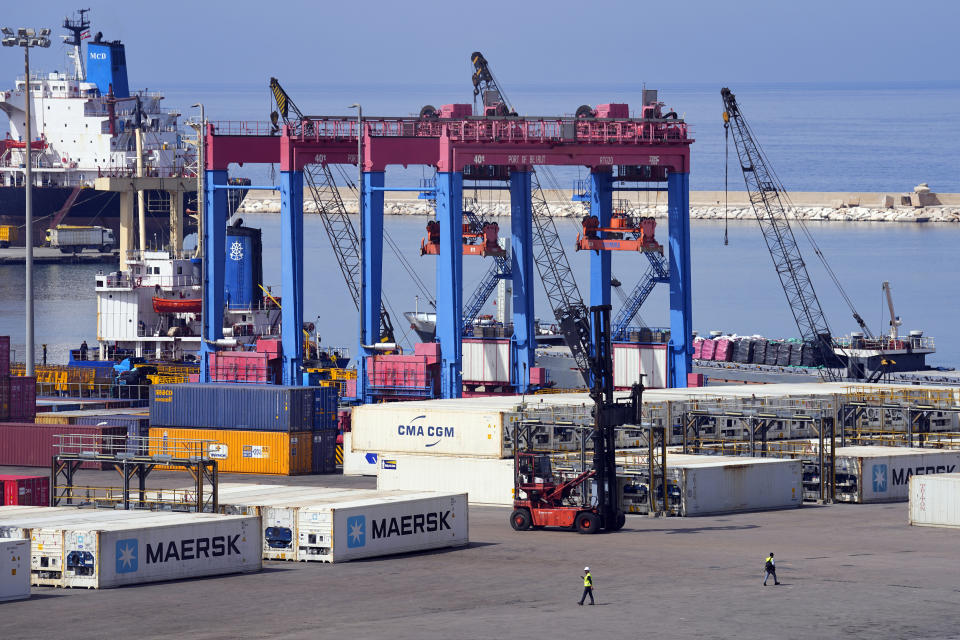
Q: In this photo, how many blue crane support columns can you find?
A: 7